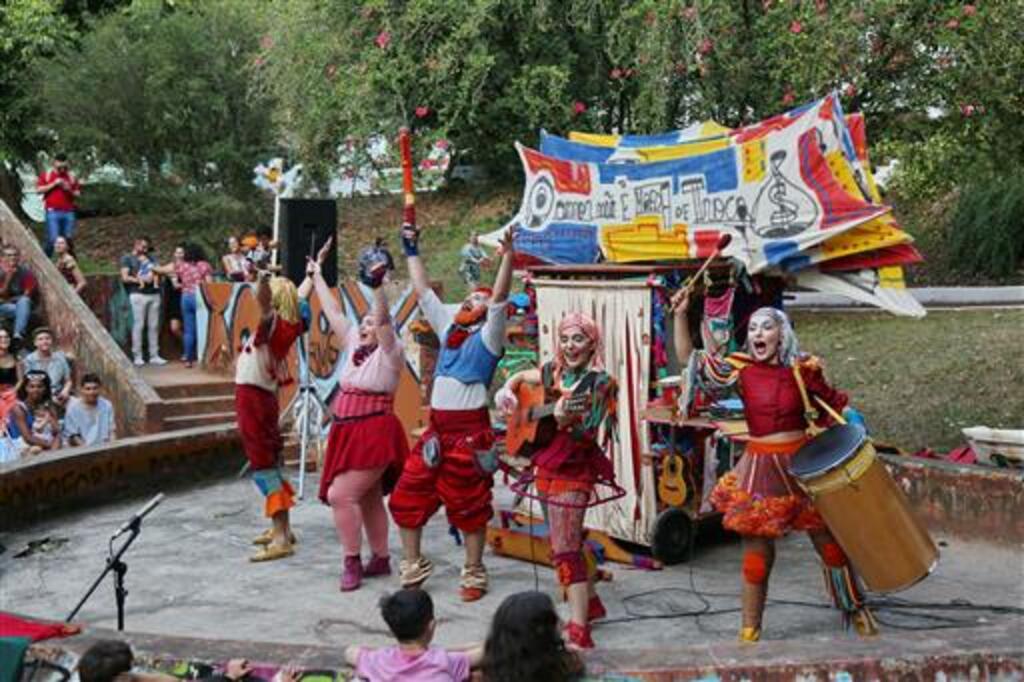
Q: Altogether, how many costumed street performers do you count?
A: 5